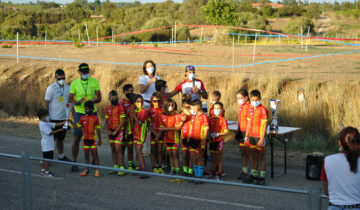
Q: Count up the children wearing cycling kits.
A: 13